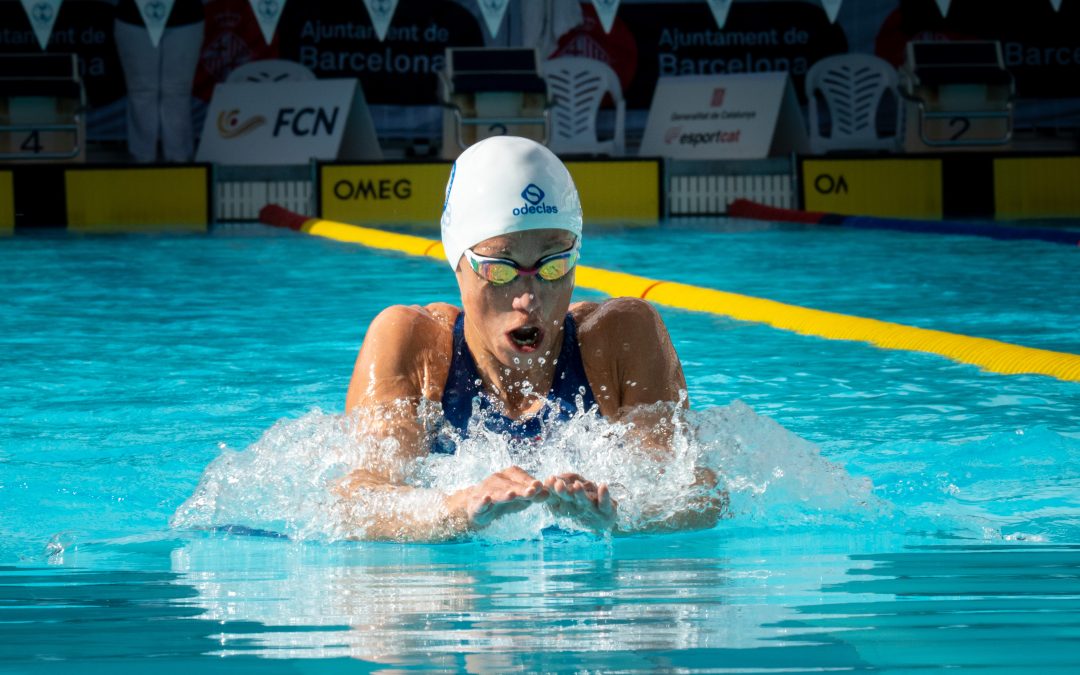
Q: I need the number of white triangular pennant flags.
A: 10